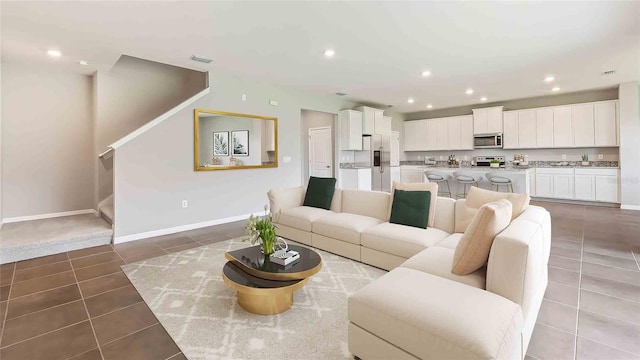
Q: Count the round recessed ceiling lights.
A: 9